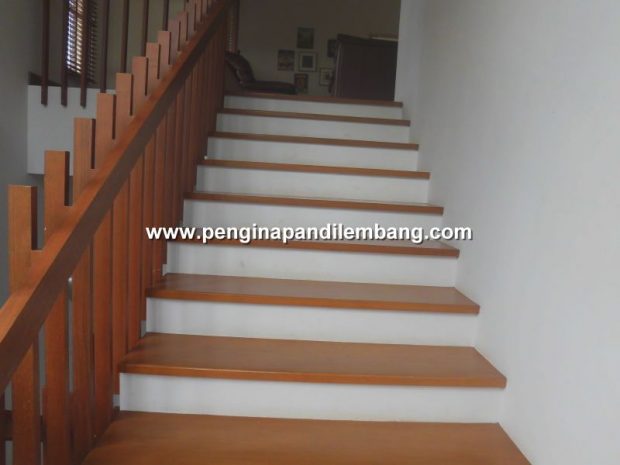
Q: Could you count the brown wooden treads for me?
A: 9